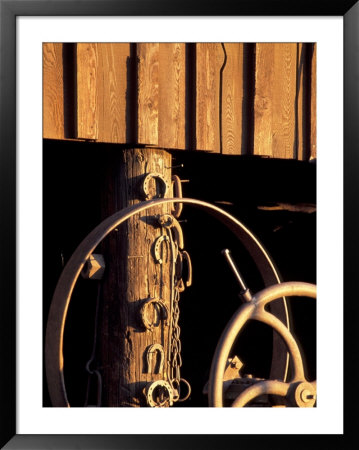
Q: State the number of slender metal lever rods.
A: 1